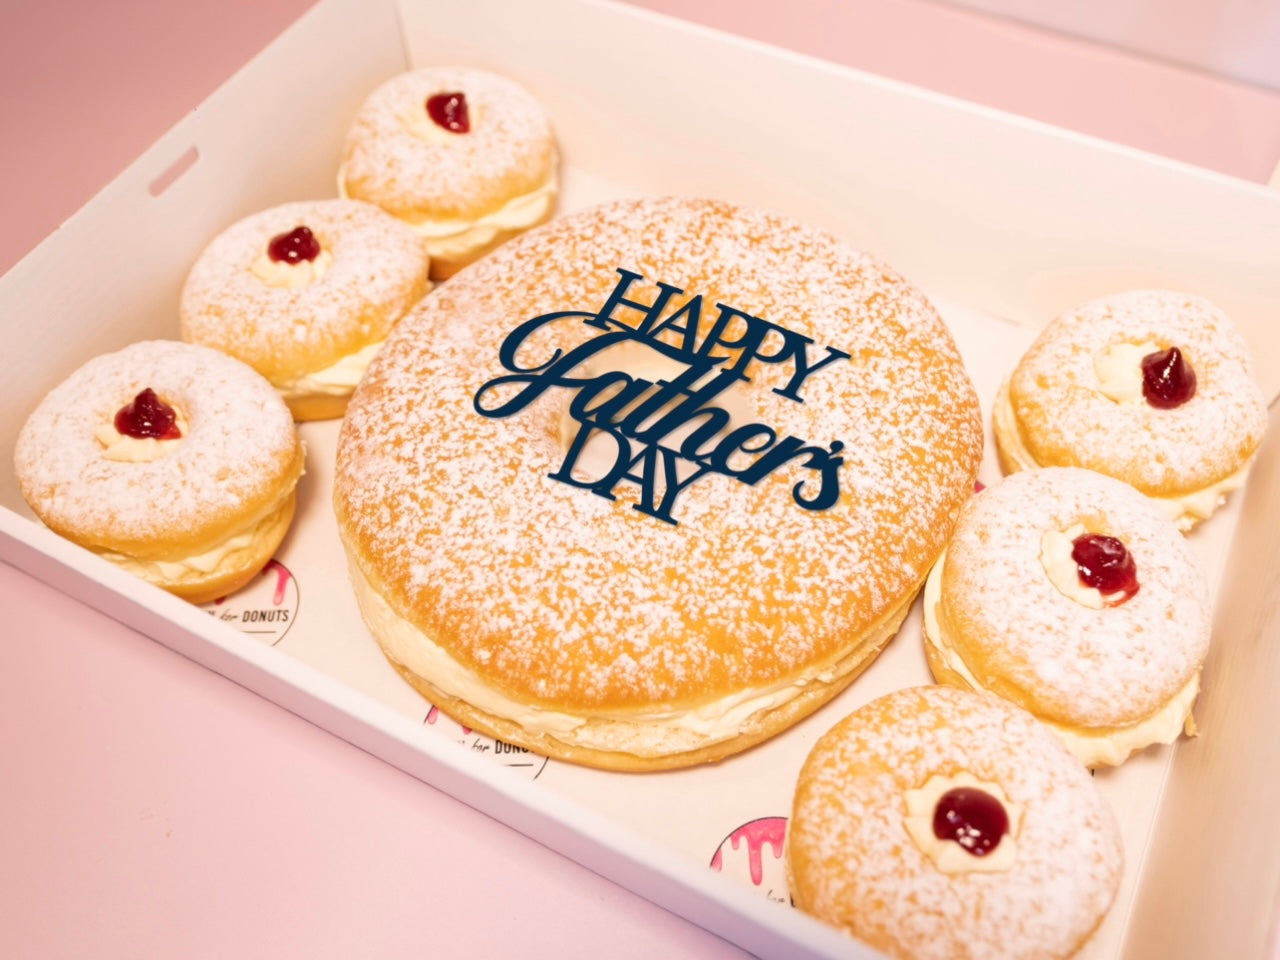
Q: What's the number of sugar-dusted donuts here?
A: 7